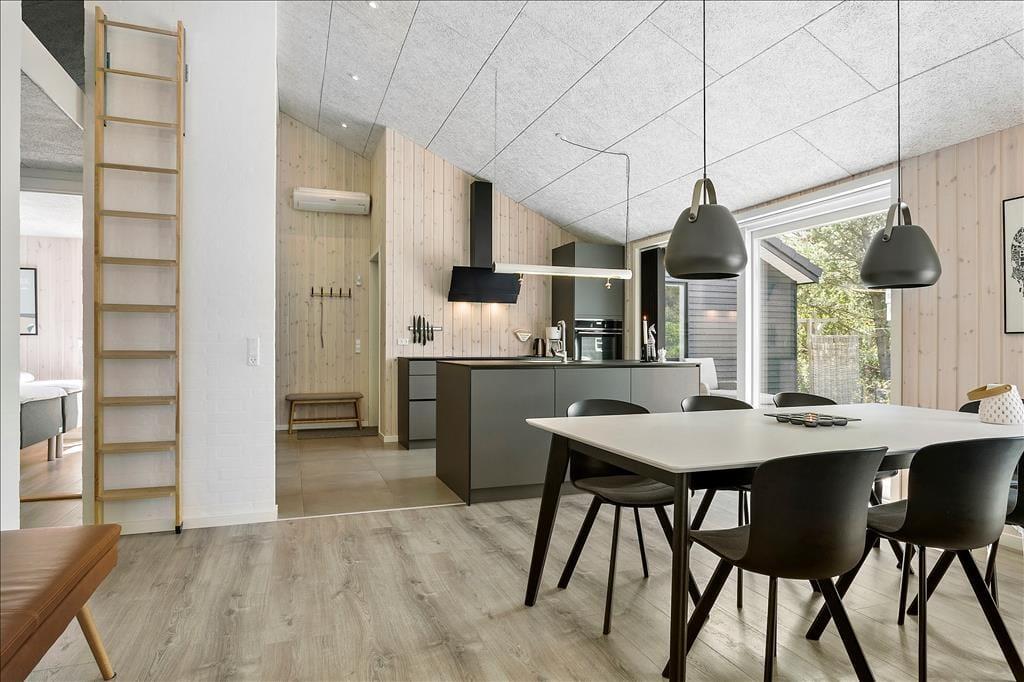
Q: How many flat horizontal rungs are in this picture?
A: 11